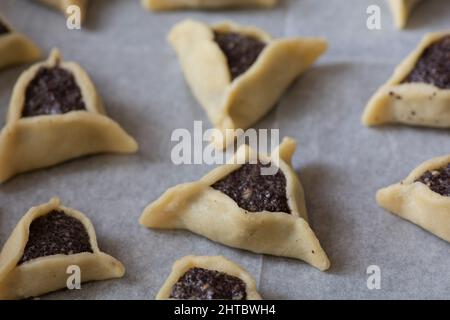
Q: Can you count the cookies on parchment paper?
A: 11